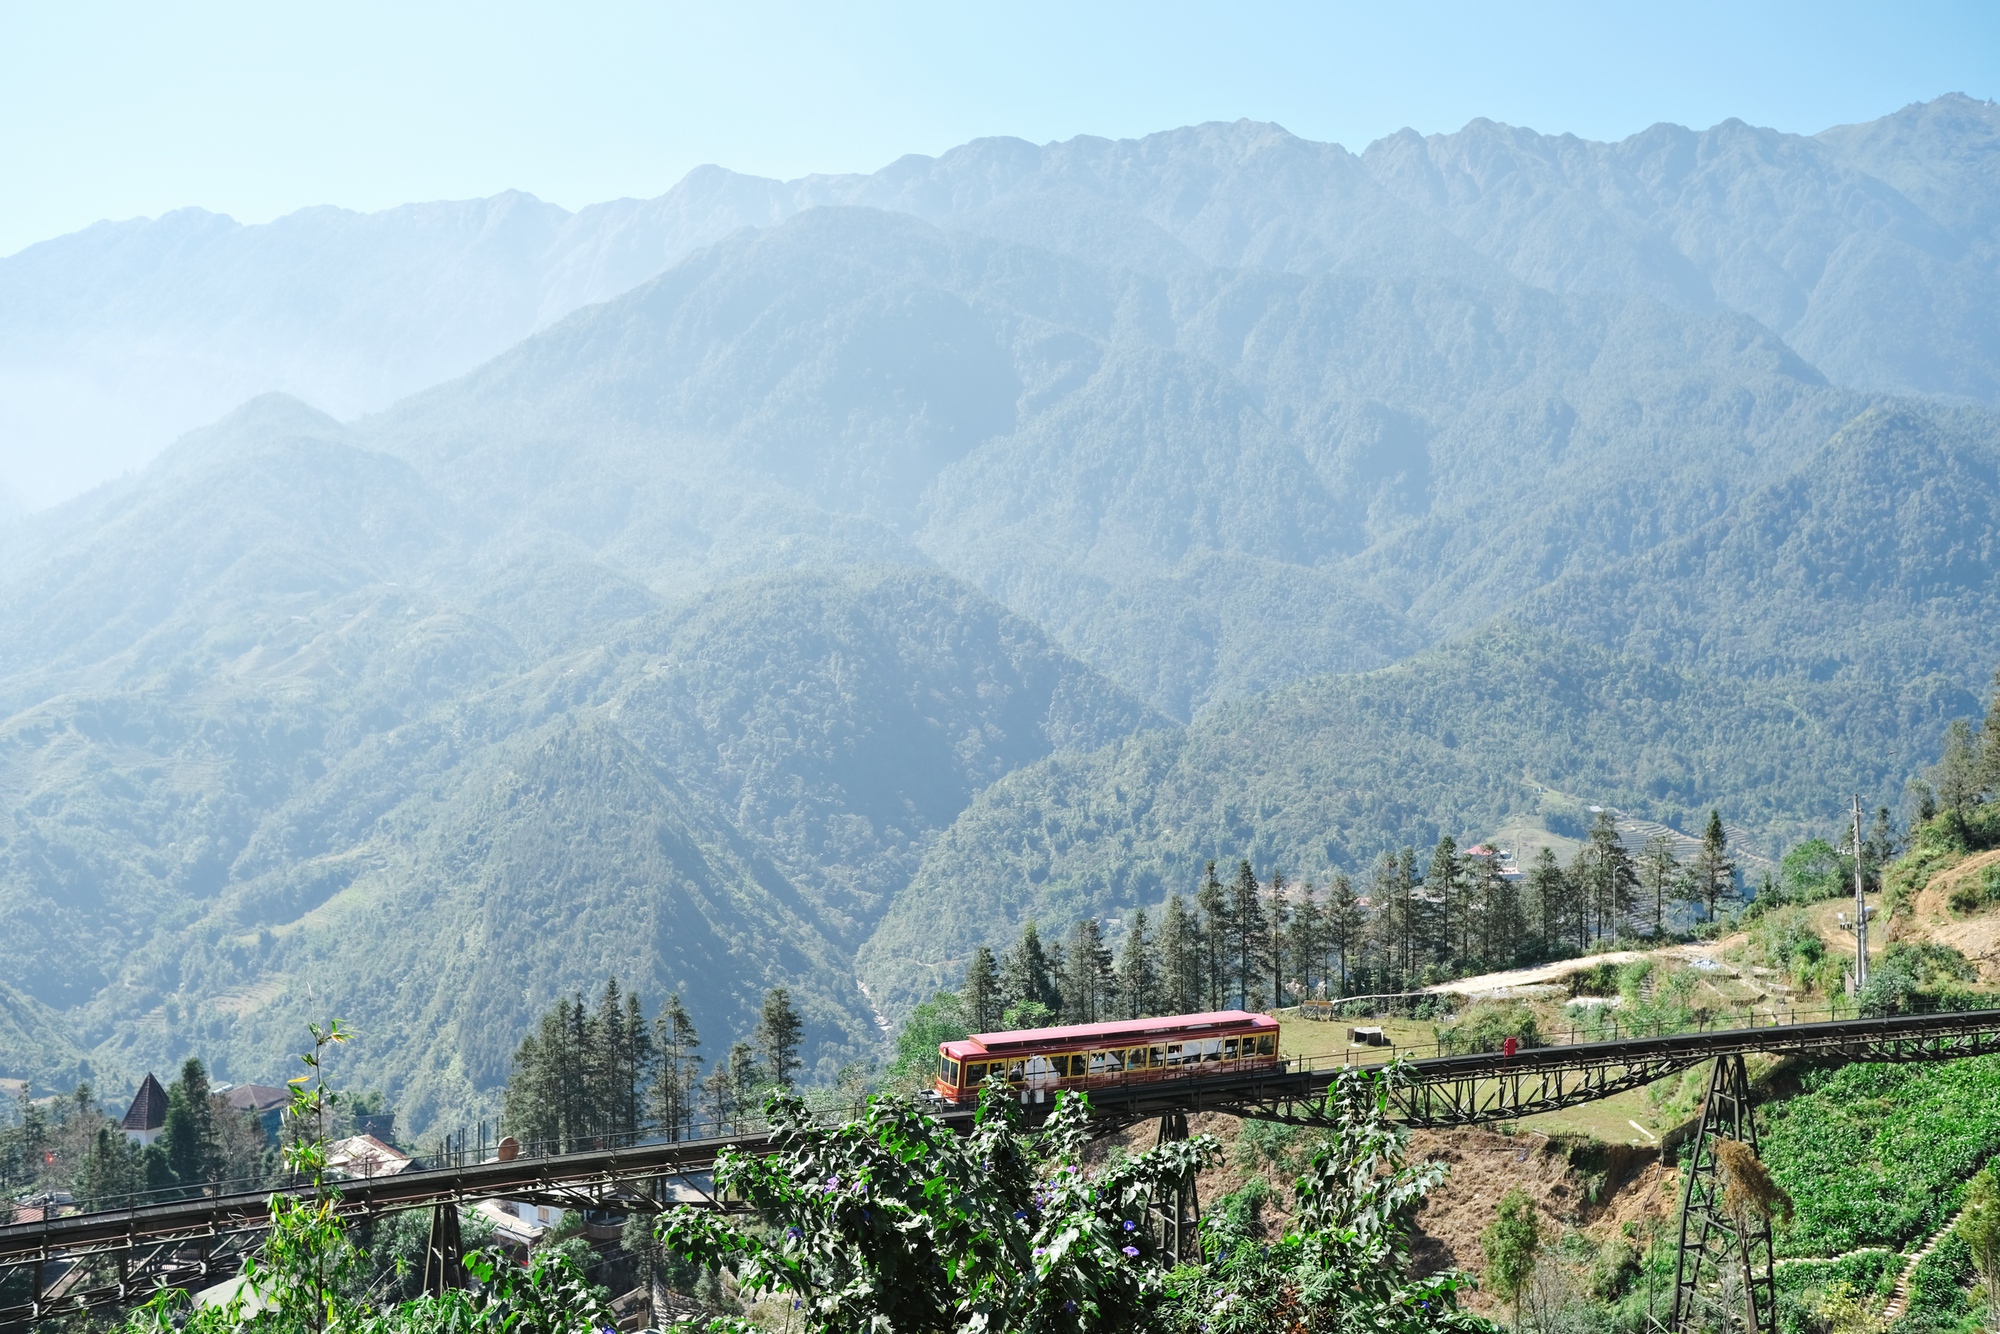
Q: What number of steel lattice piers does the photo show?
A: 3